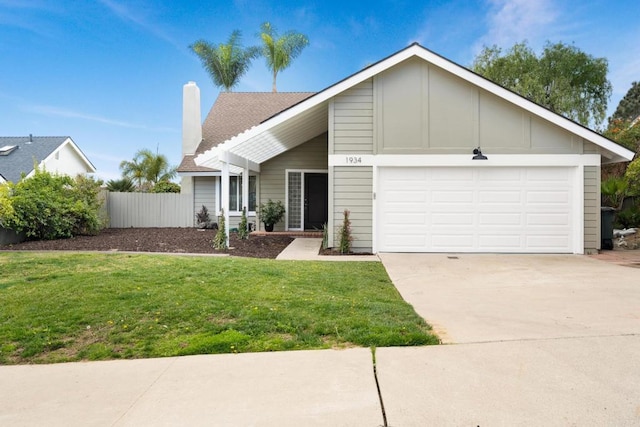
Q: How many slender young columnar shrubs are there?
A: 3